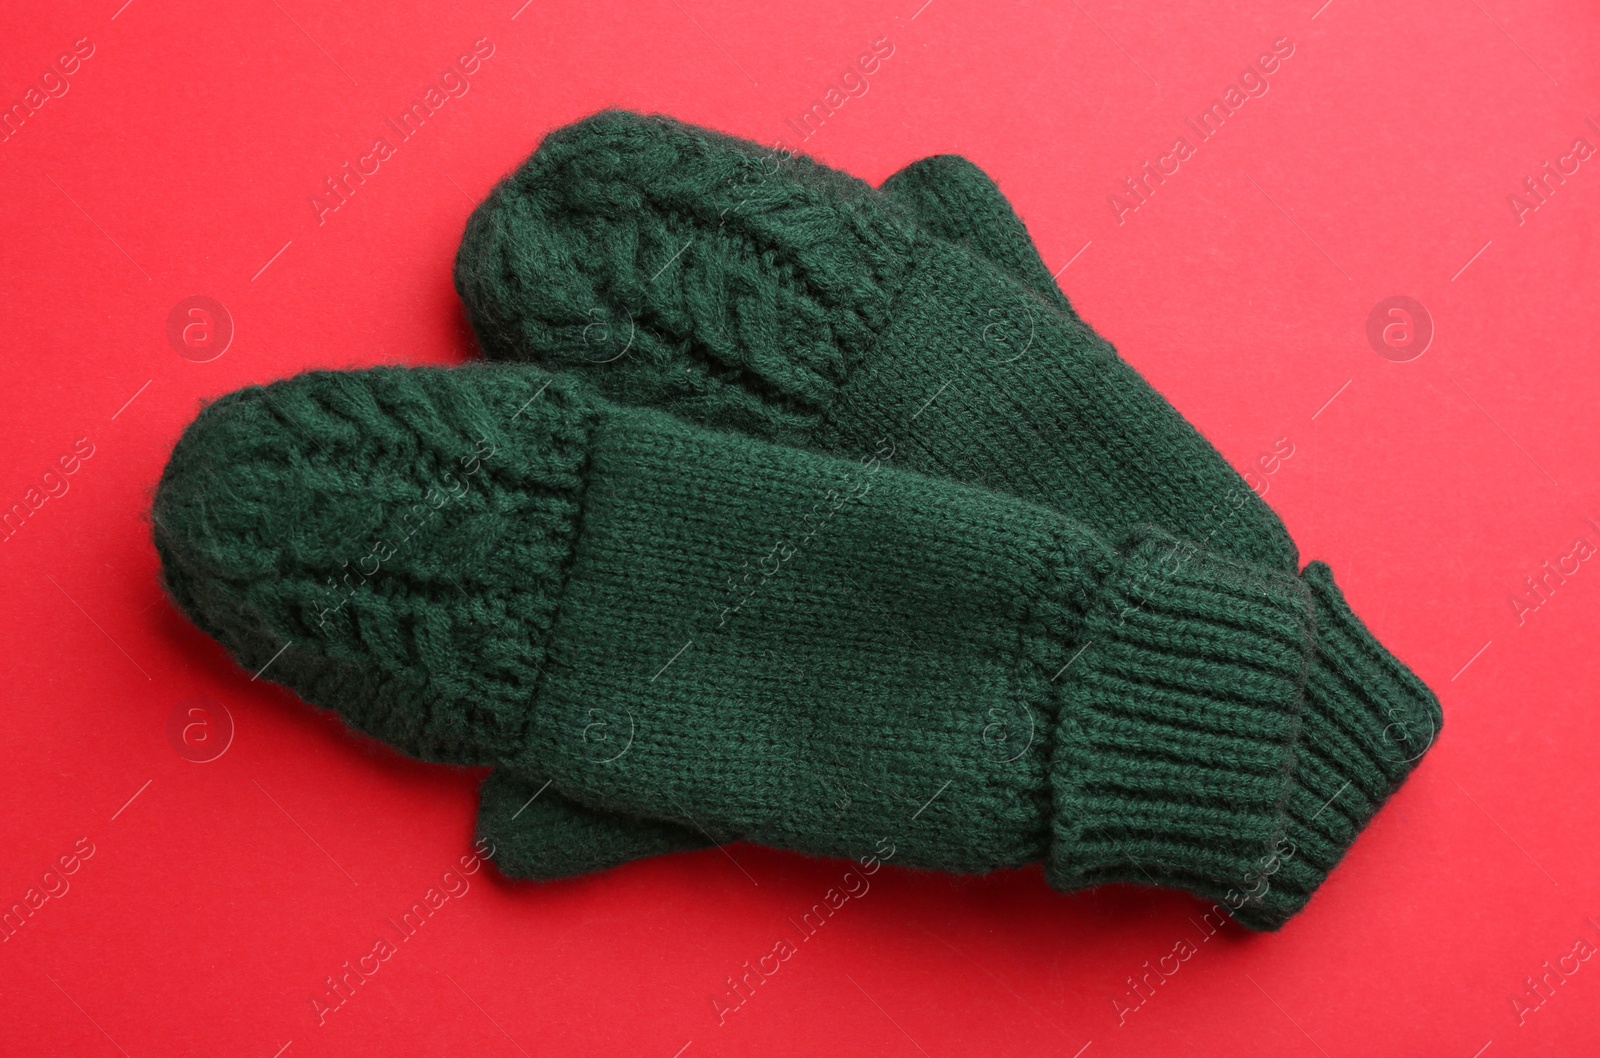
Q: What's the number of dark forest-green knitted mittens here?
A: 2